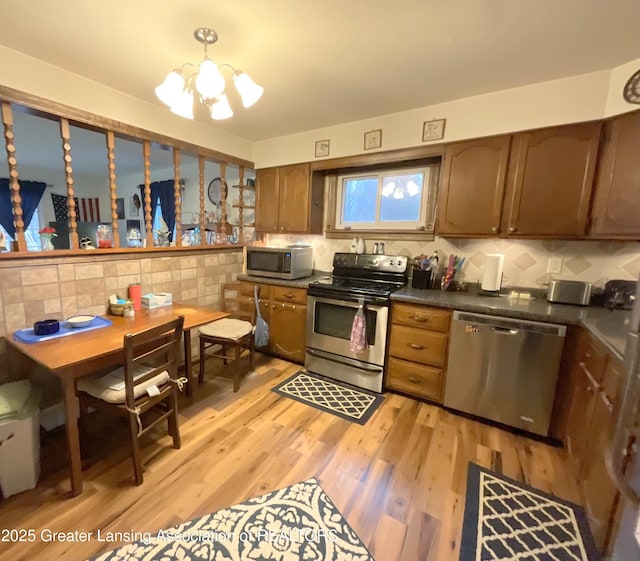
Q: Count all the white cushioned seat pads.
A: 2